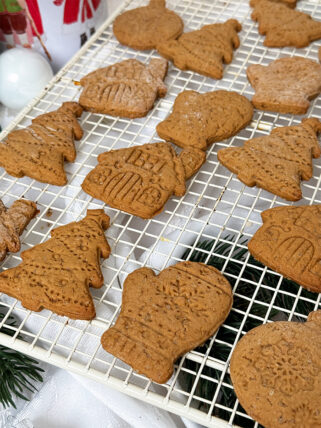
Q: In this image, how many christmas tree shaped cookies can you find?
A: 5